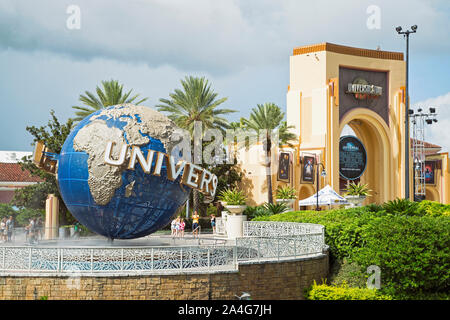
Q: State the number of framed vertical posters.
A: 3